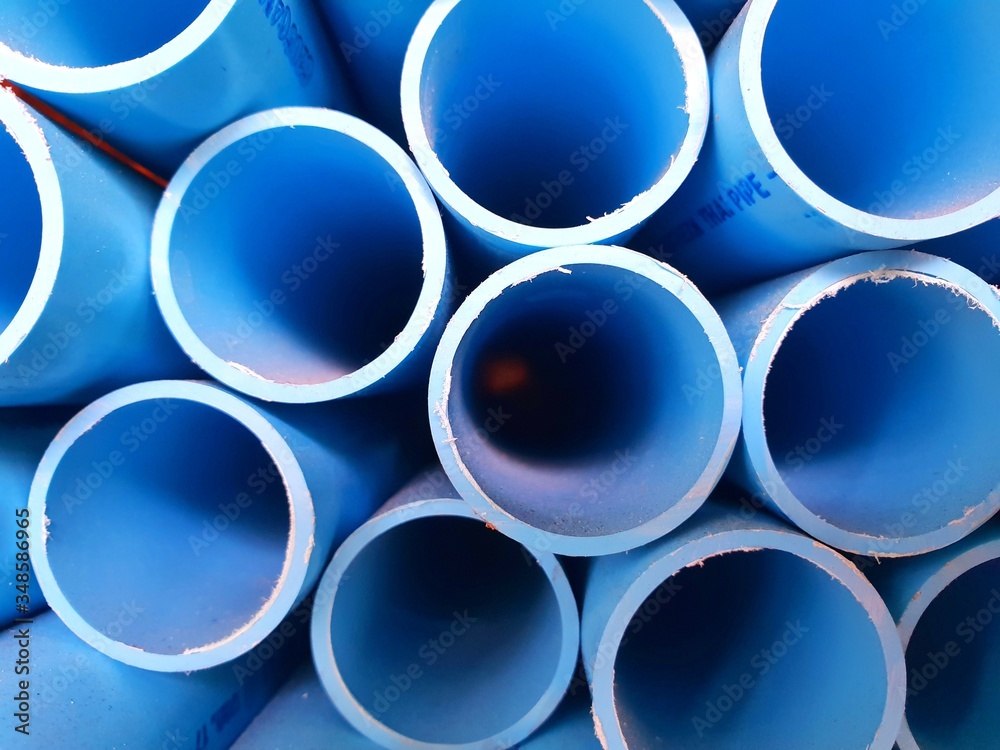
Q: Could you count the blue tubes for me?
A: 11